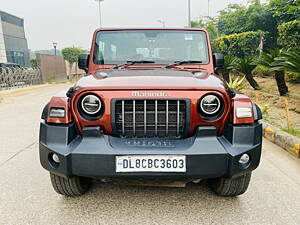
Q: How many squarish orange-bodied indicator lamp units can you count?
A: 2